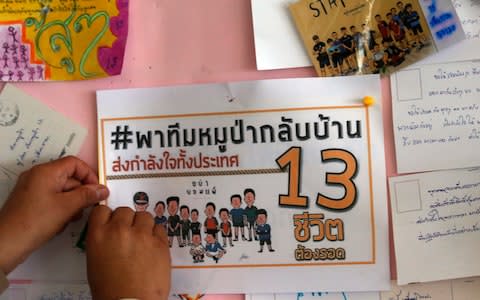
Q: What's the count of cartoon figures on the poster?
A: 12